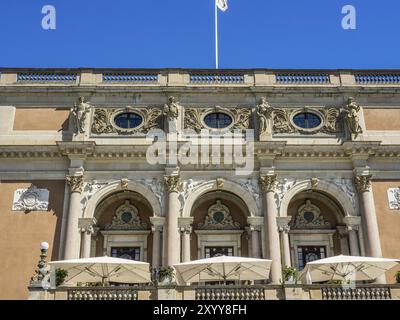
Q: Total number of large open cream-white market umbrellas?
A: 3